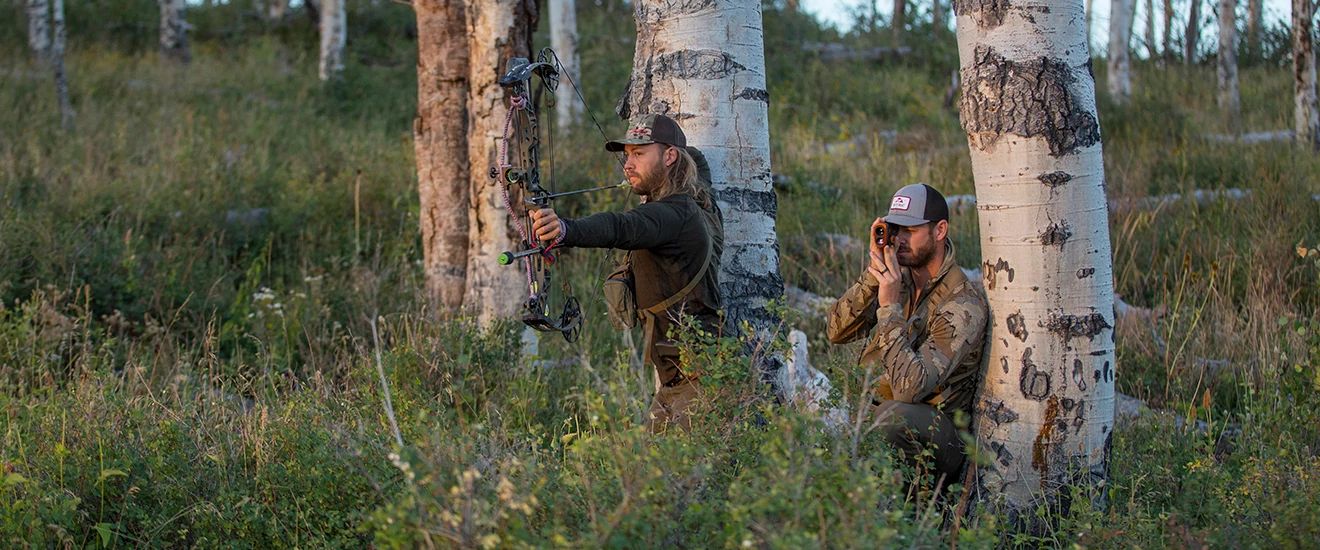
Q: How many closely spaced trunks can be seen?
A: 2